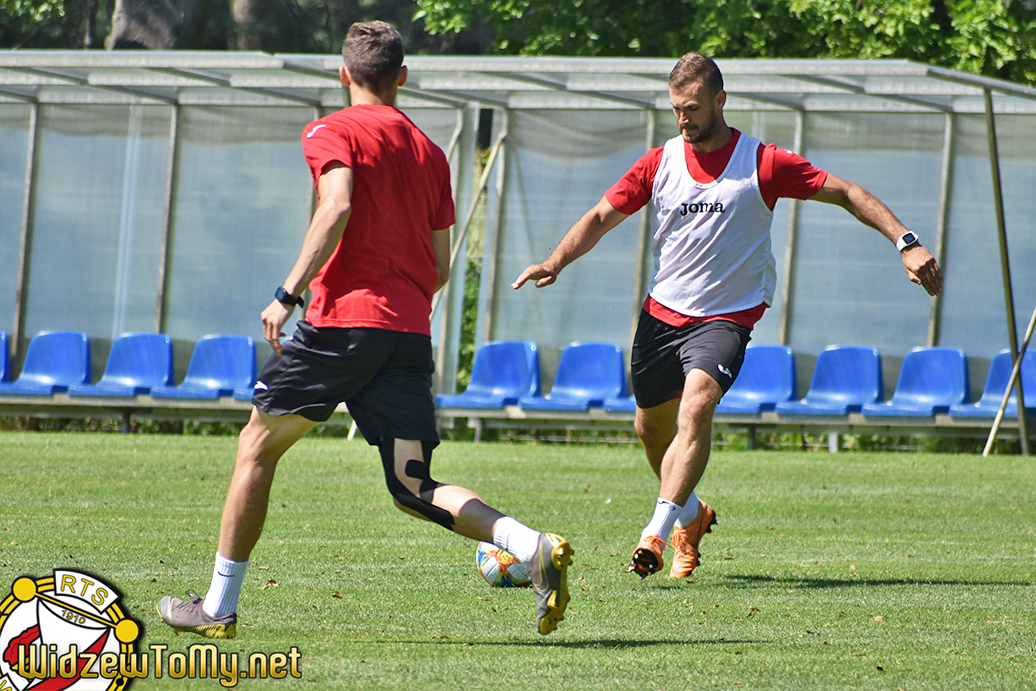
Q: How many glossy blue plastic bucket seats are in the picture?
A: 12